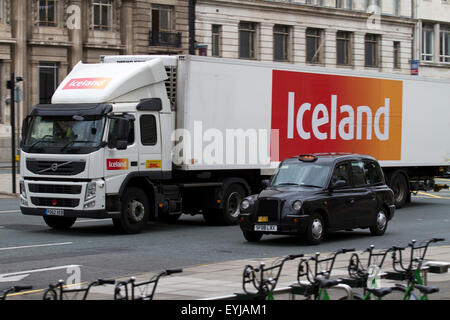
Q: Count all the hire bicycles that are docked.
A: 7